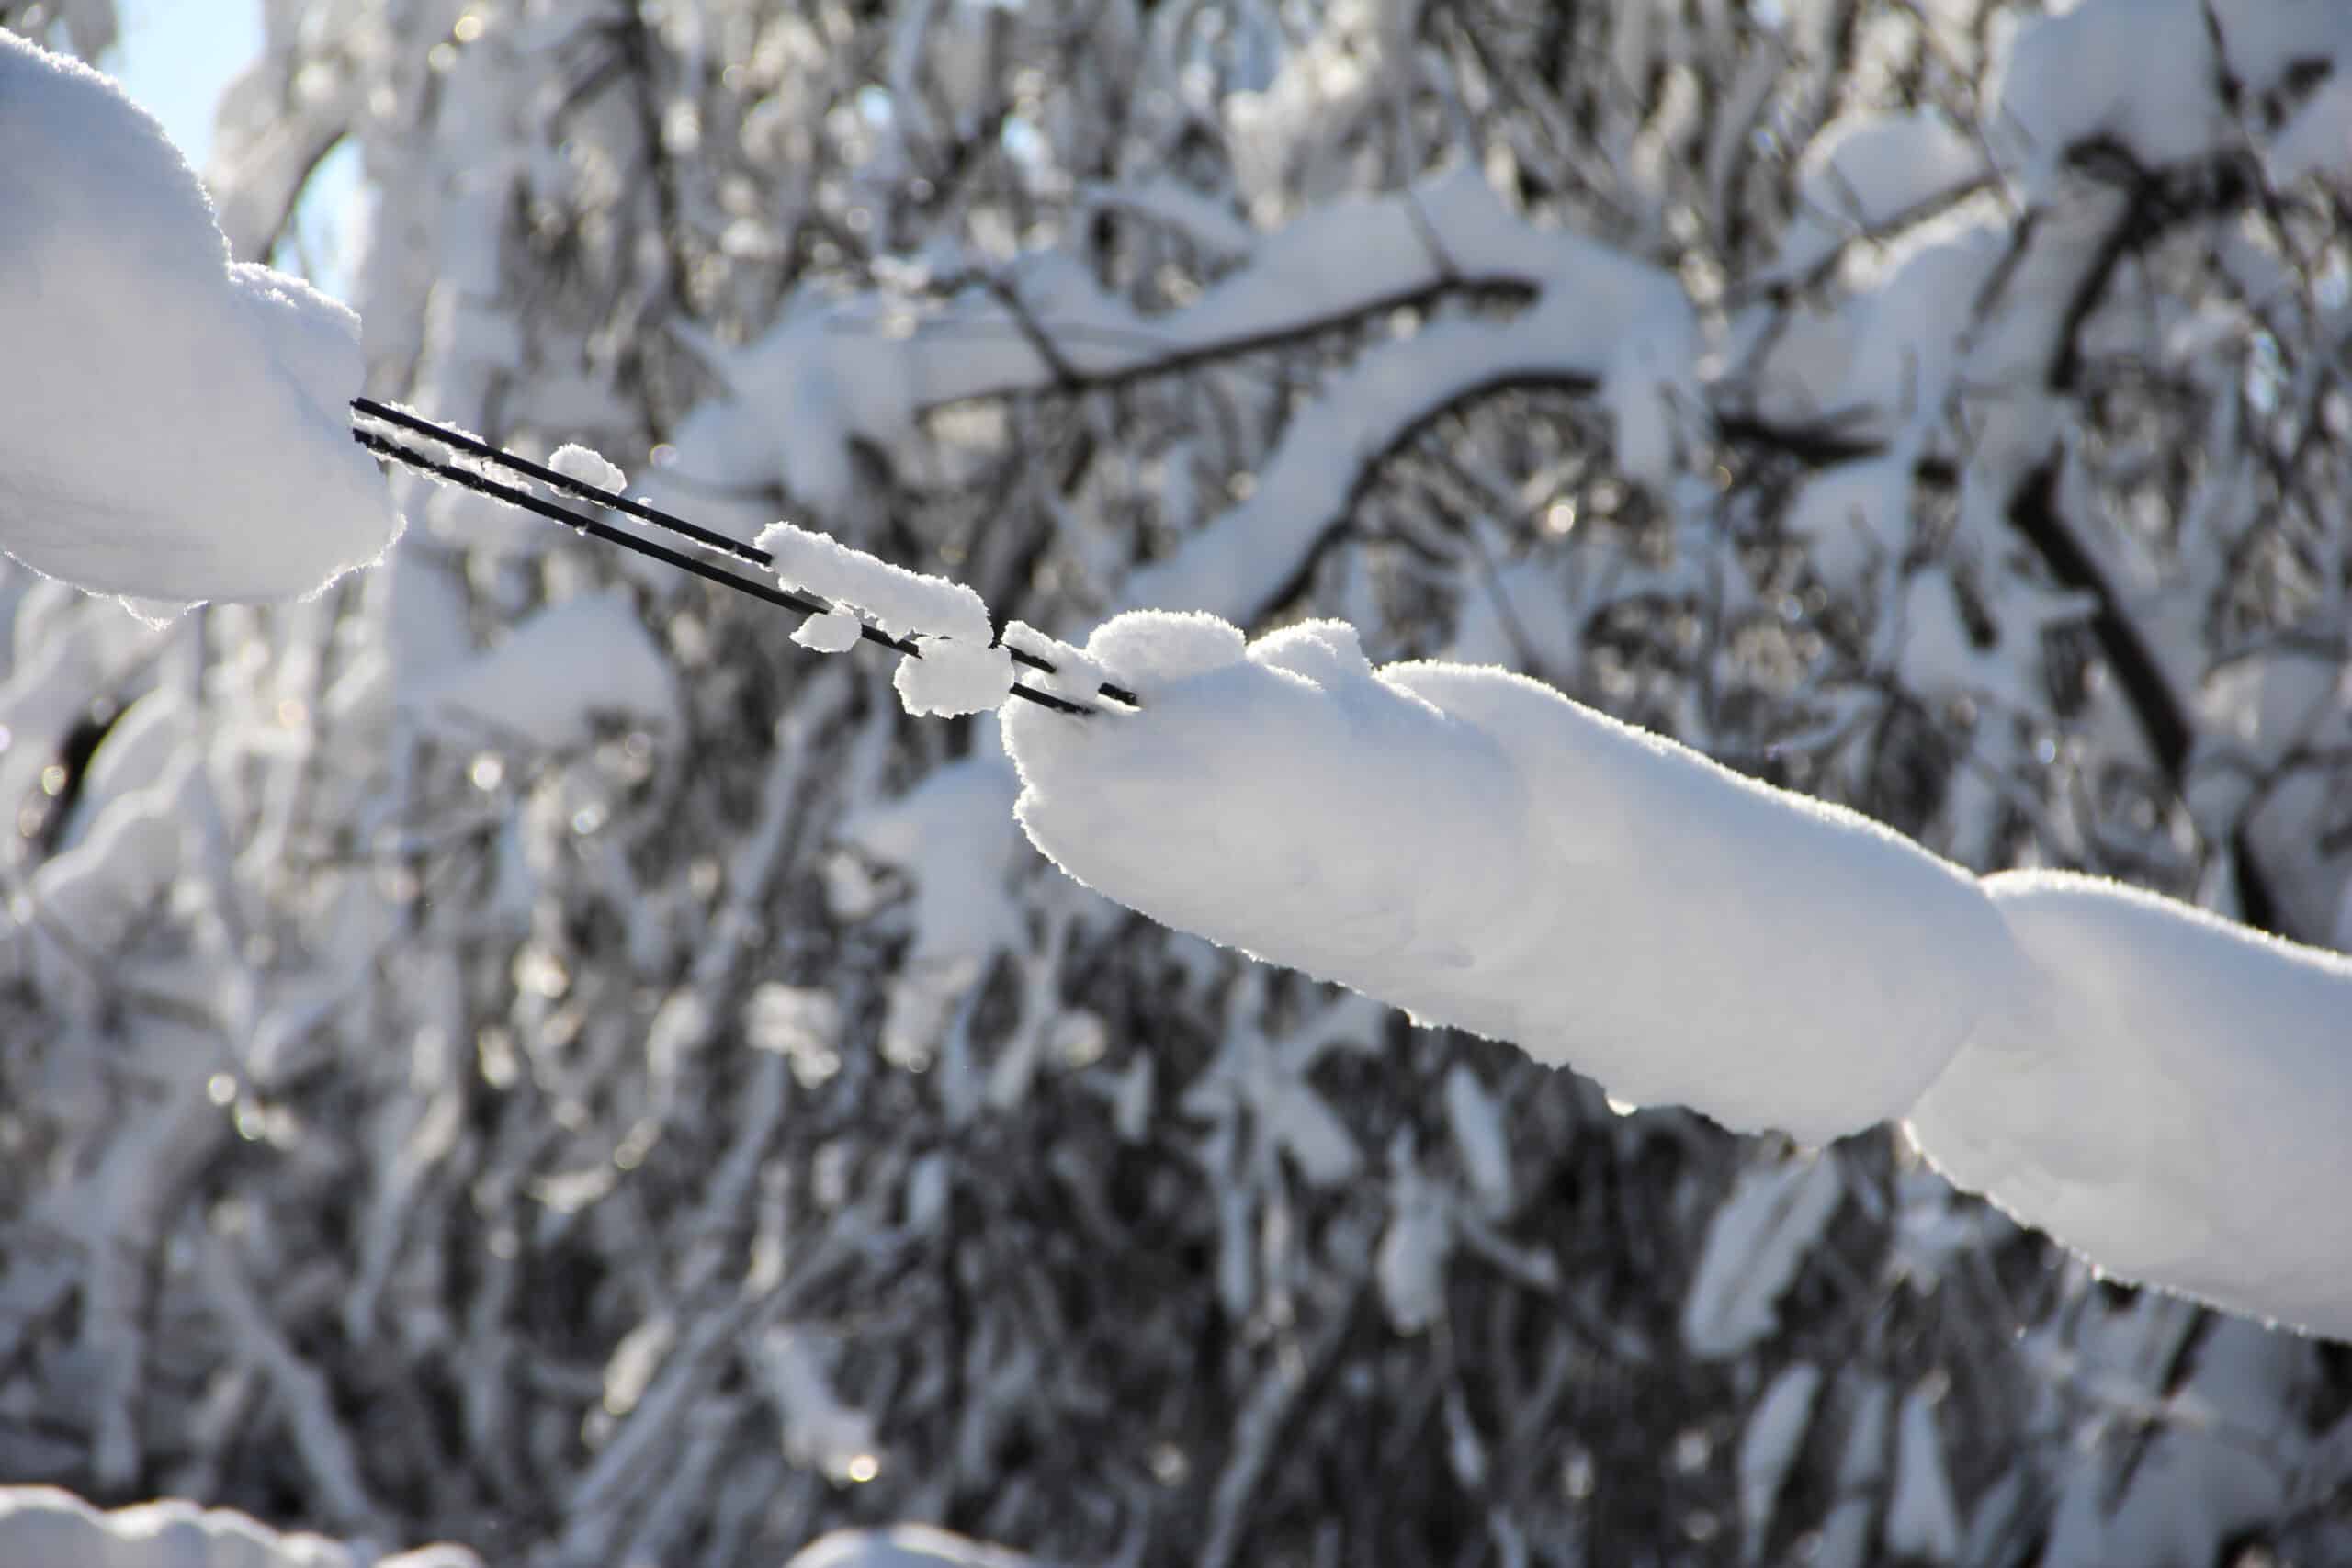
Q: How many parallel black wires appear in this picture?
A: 2